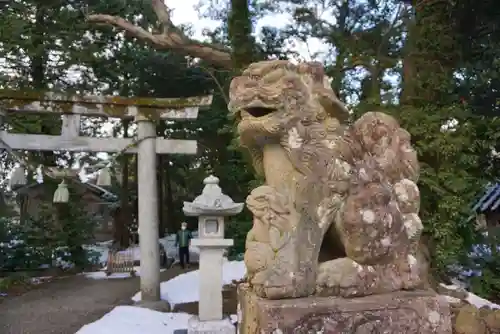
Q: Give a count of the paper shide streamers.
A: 2